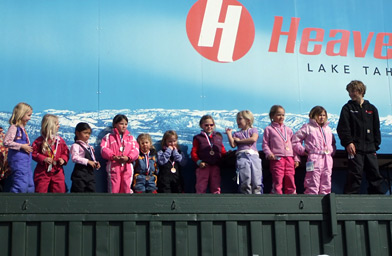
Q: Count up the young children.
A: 10